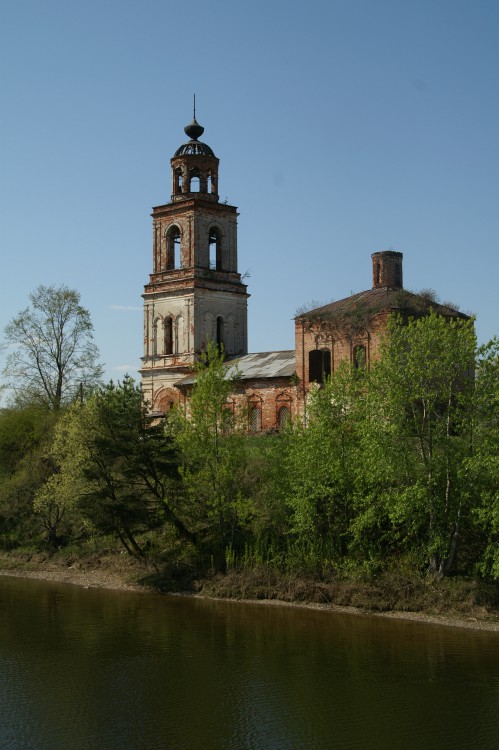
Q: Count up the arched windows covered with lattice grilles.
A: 2